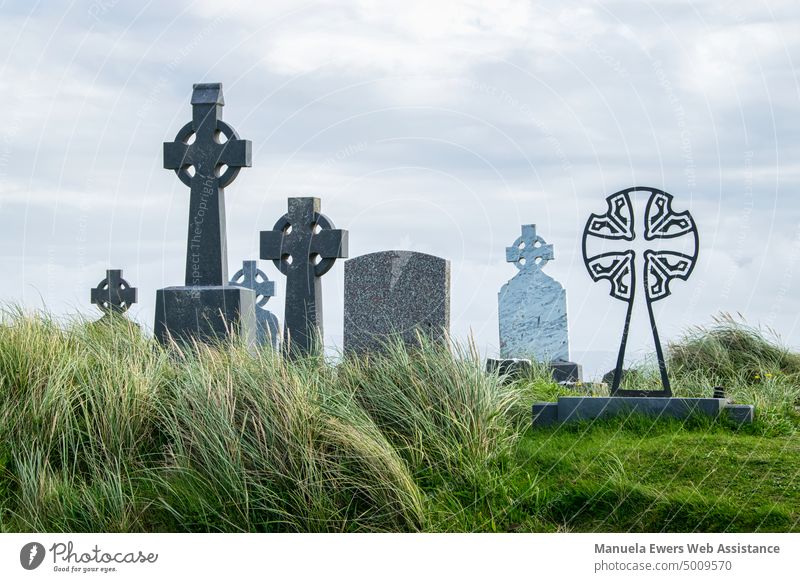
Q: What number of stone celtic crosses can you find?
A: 5